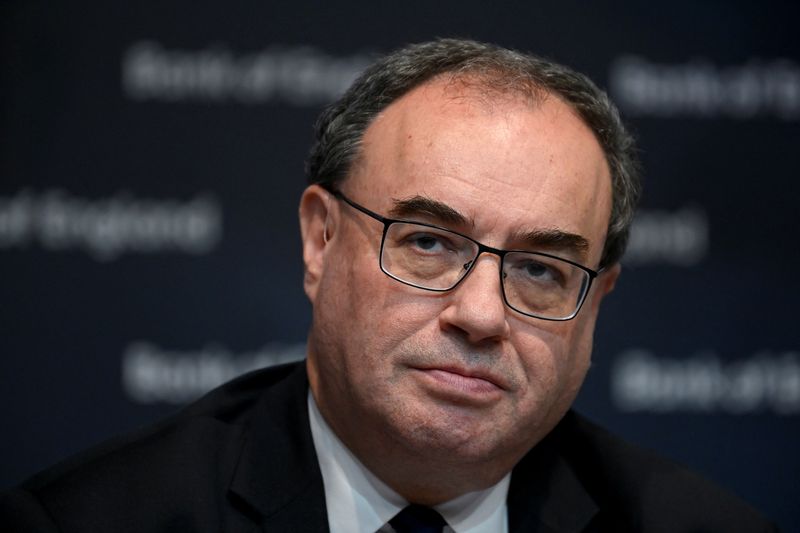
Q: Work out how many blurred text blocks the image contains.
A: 6